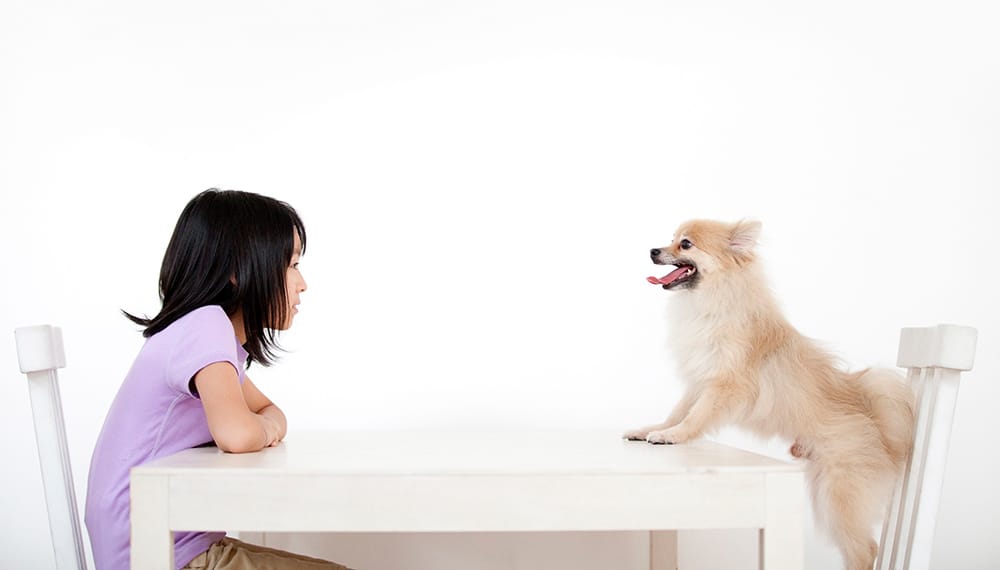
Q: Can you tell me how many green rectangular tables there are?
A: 0